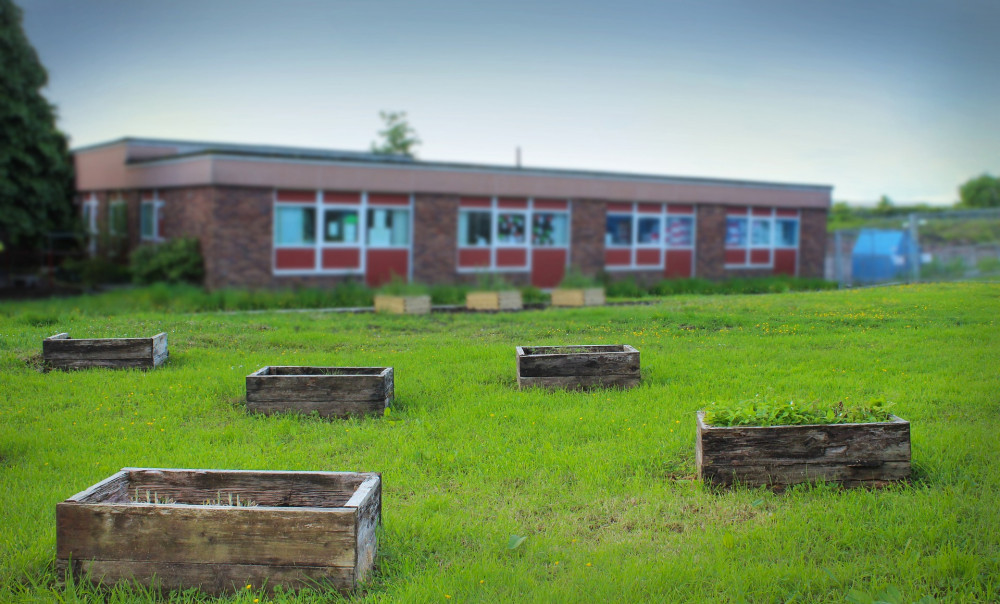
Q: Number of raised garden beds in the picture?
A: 8